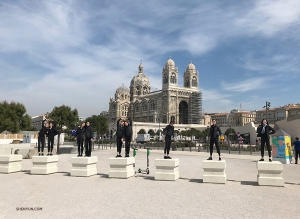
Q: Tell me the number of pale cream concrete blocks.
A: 7